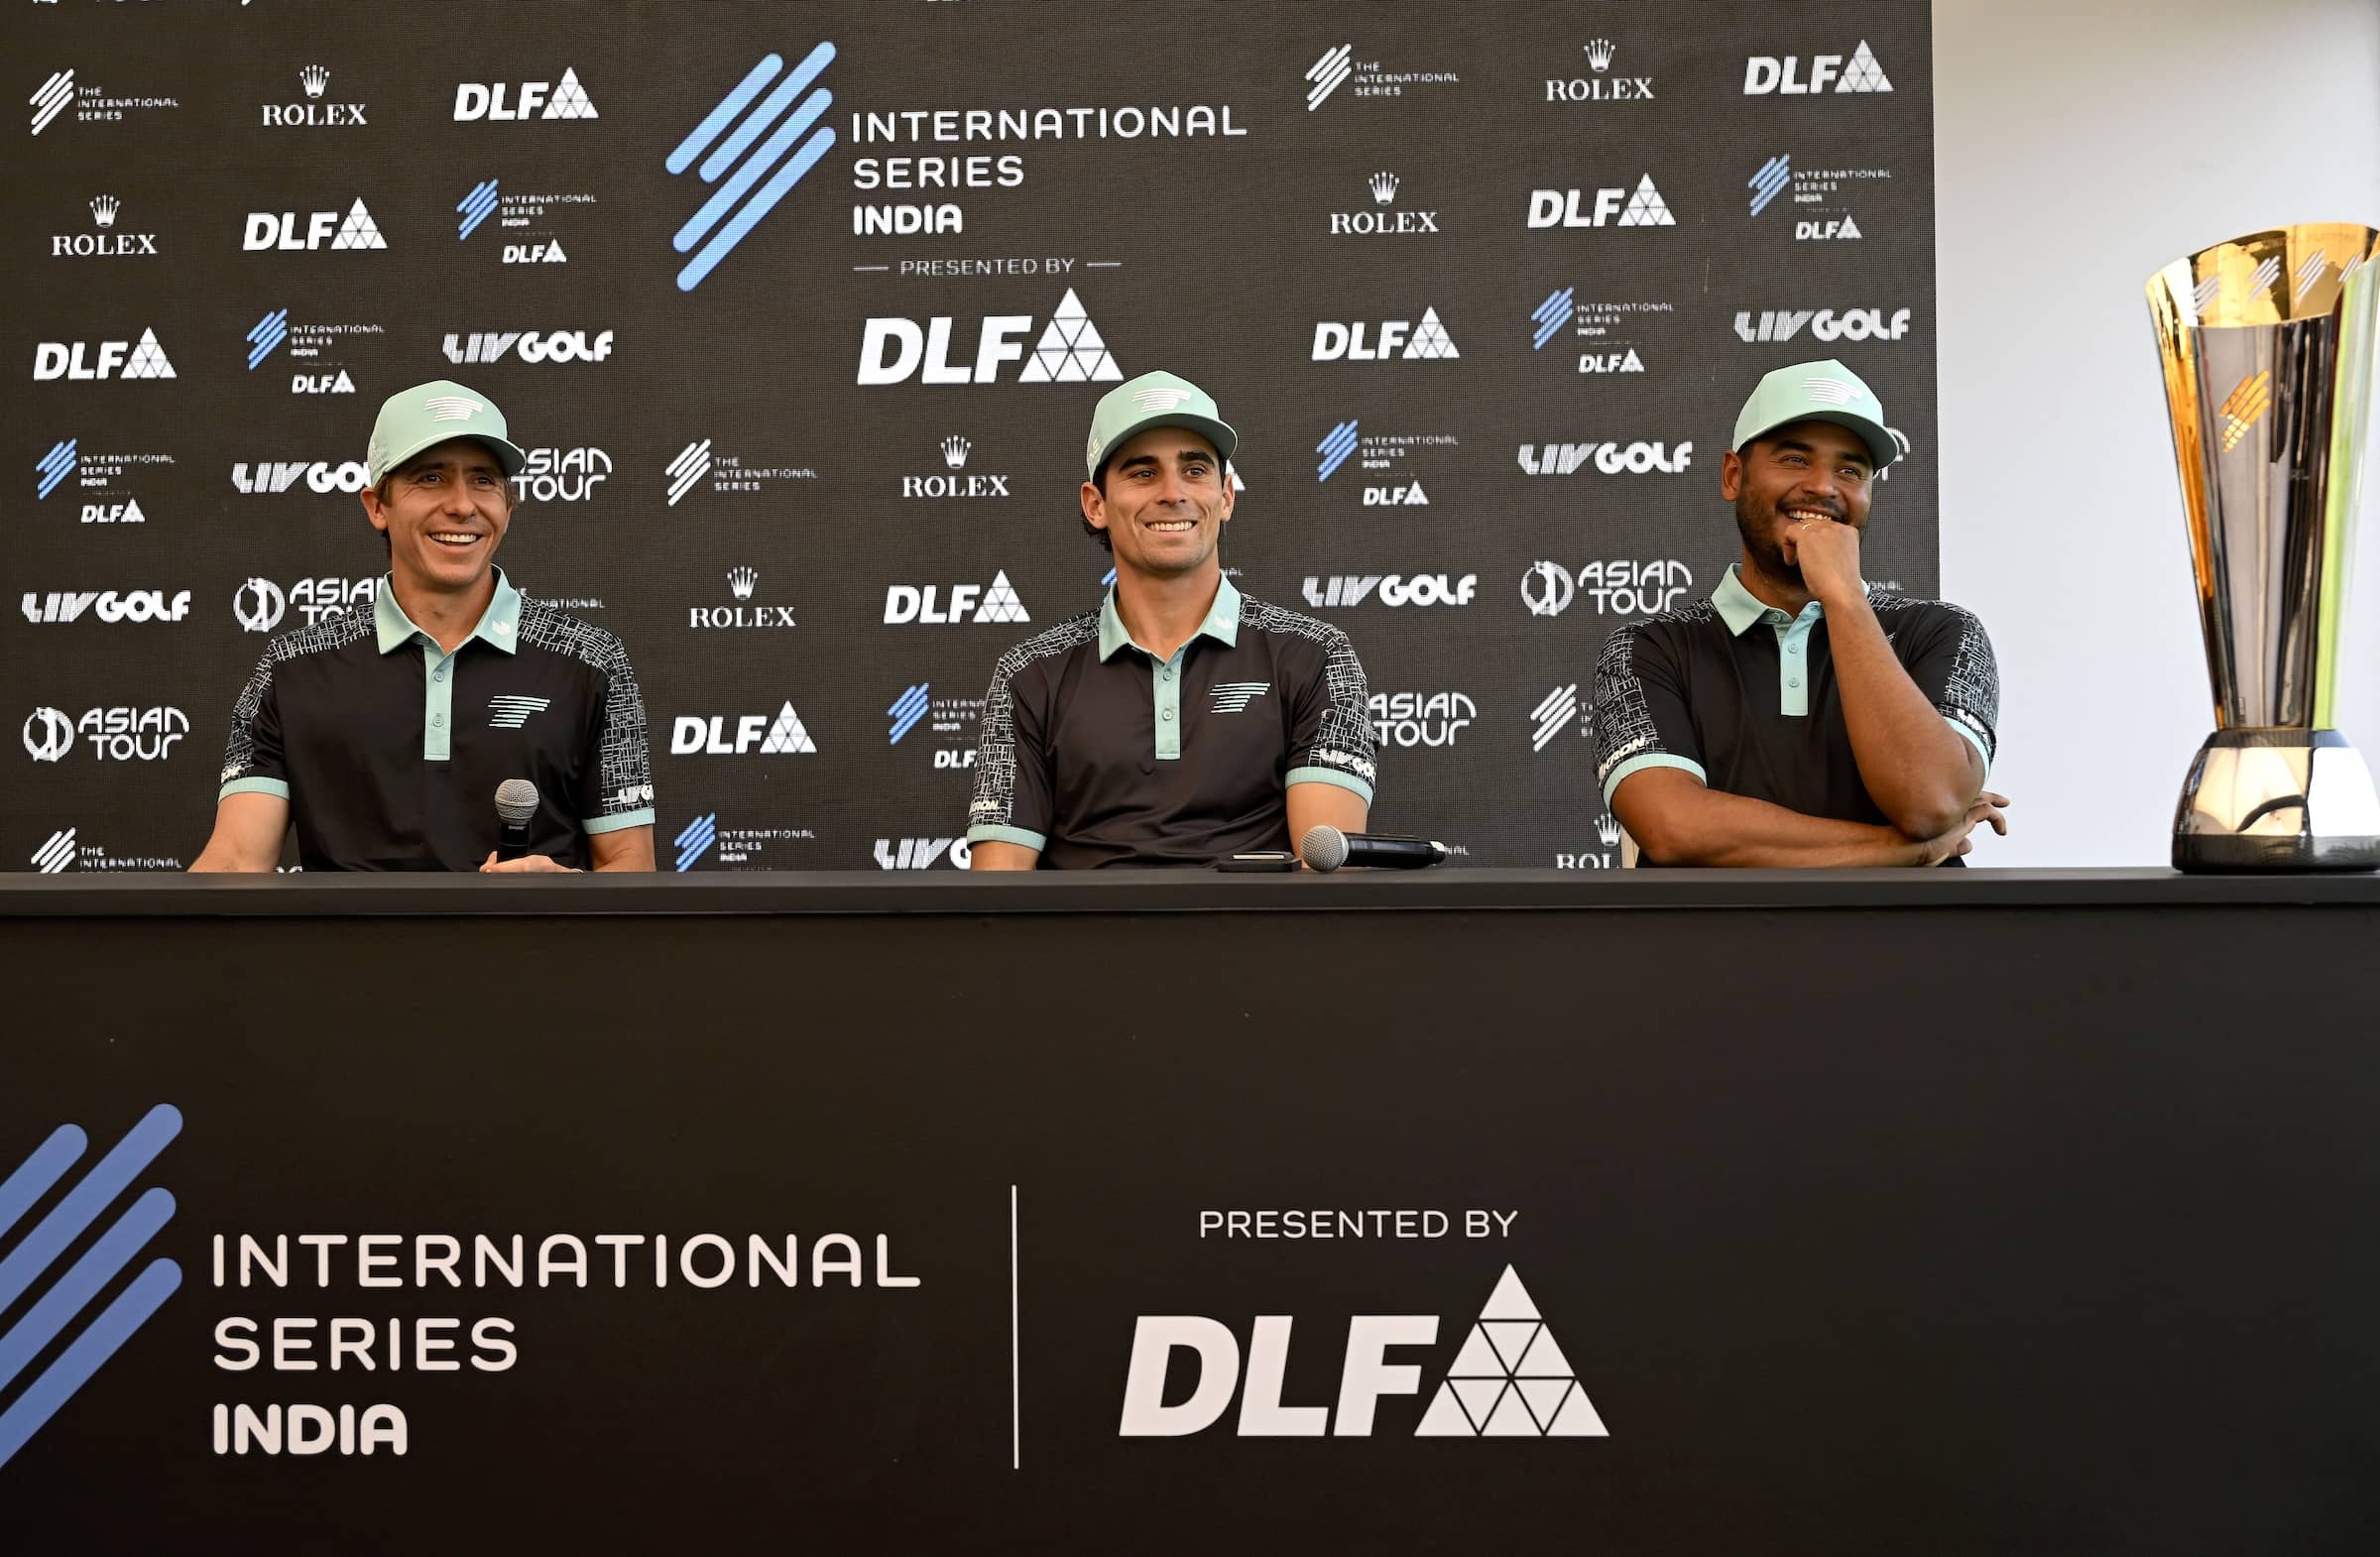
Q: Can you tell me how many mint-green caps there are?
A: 3